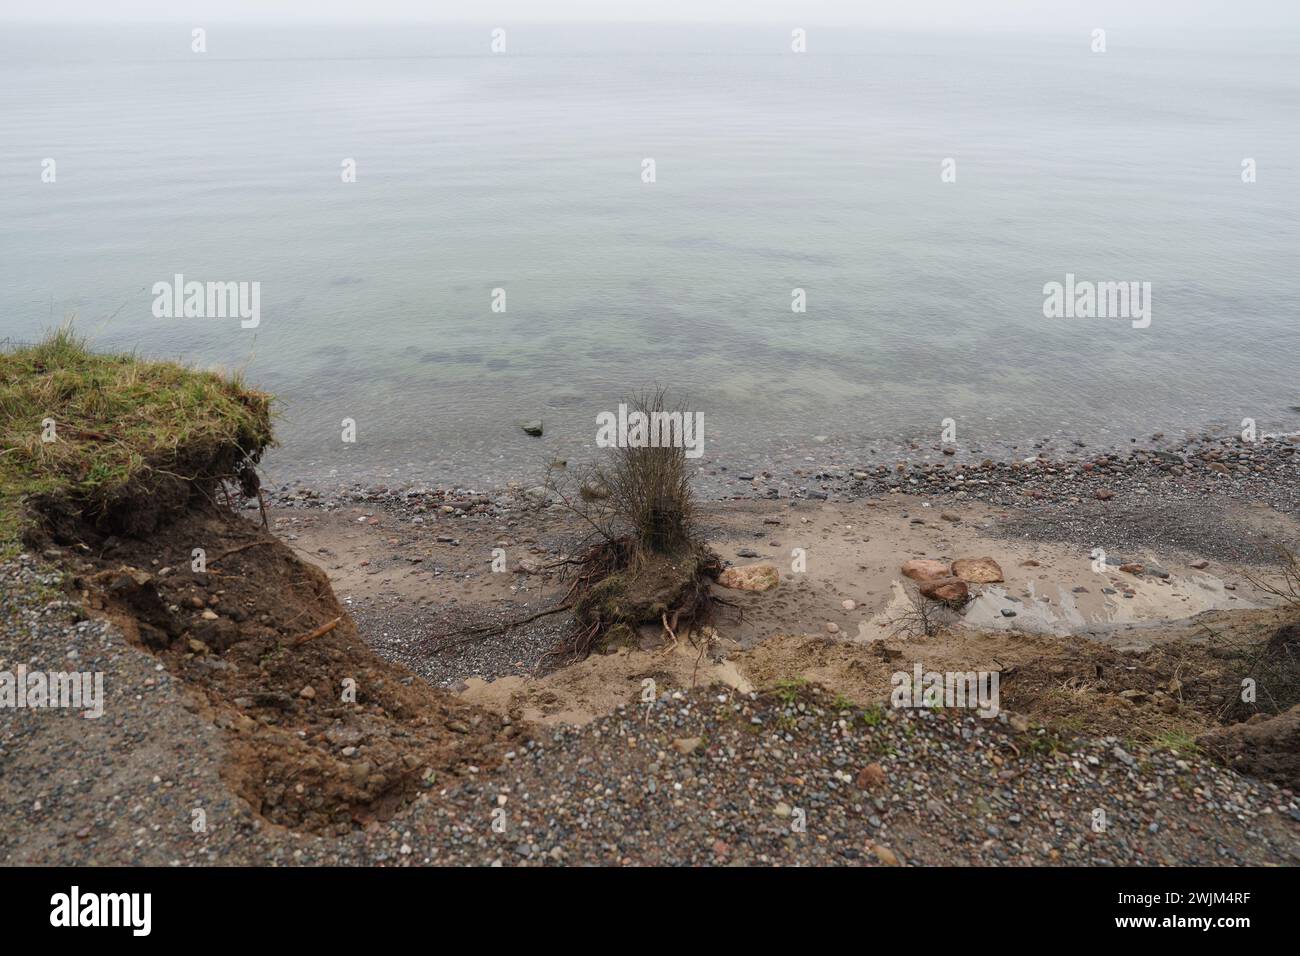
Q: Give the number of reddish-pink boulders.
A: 4